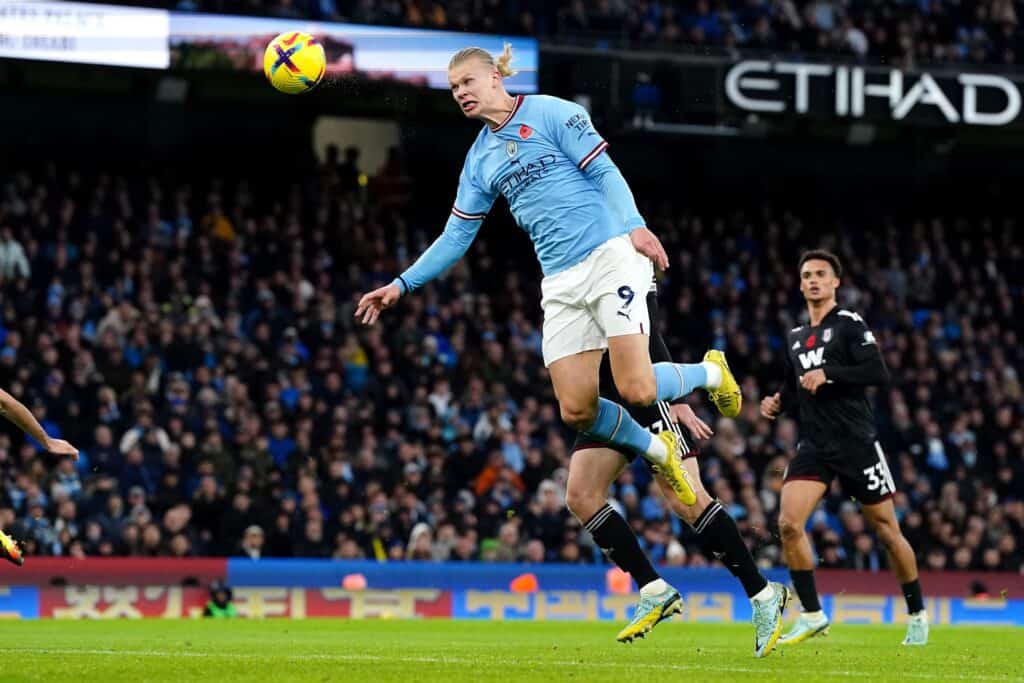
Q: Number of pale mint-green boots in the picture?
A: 4